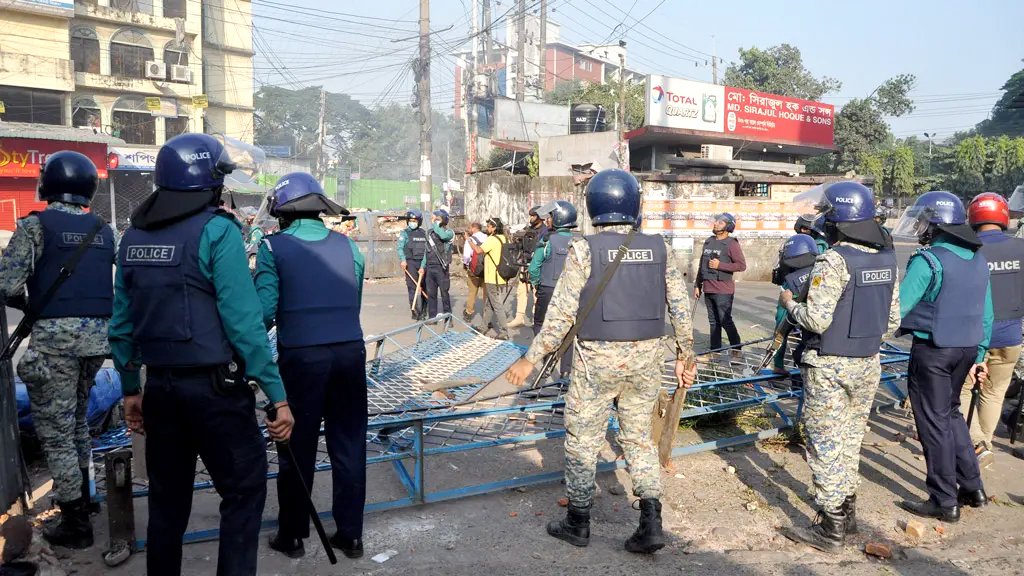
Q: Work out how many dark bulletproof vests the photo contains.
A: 12